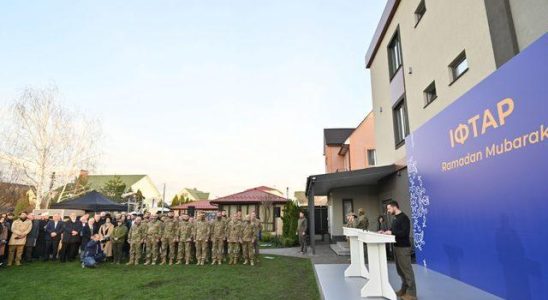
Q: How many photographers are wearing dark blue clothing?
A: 1